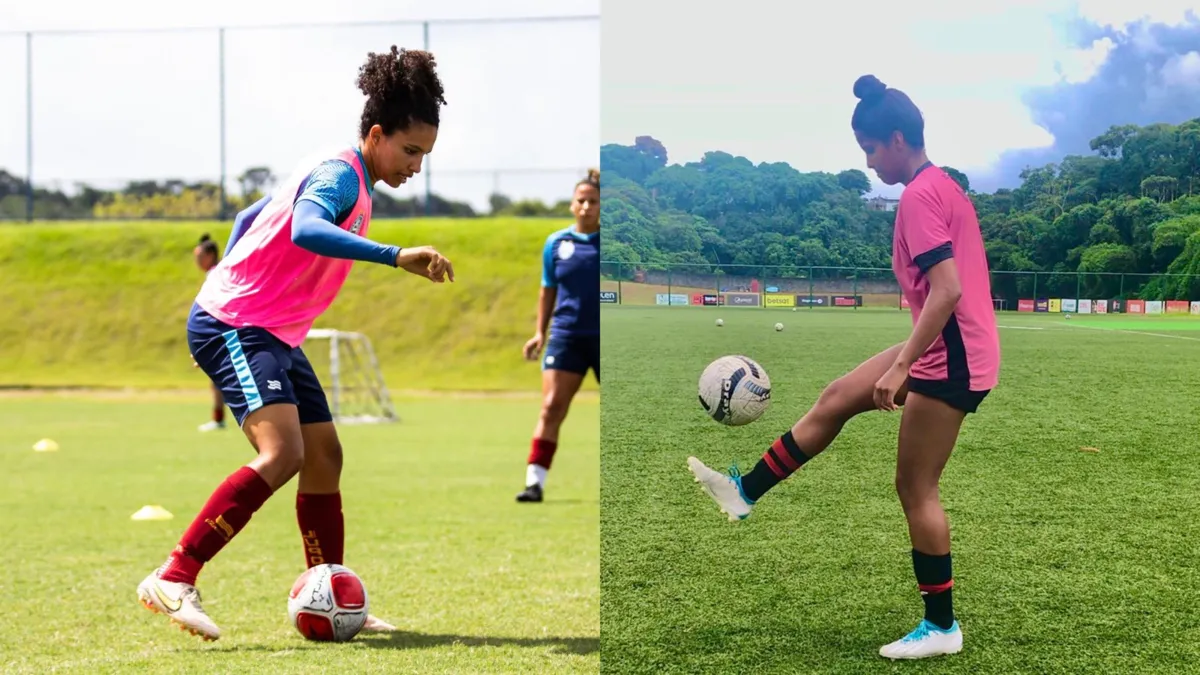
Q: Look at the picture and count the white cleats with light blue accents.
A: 2